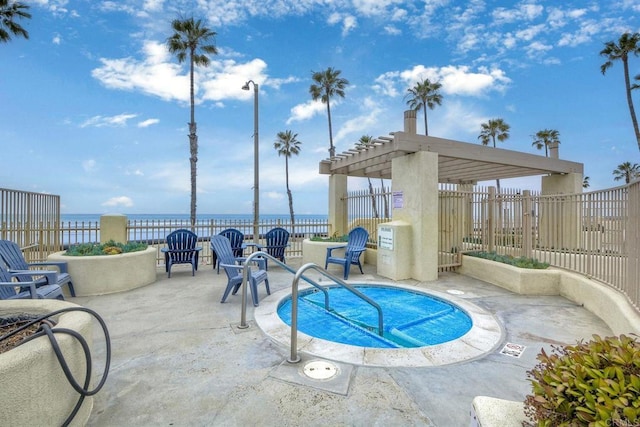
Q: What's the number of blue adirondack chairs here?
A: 7